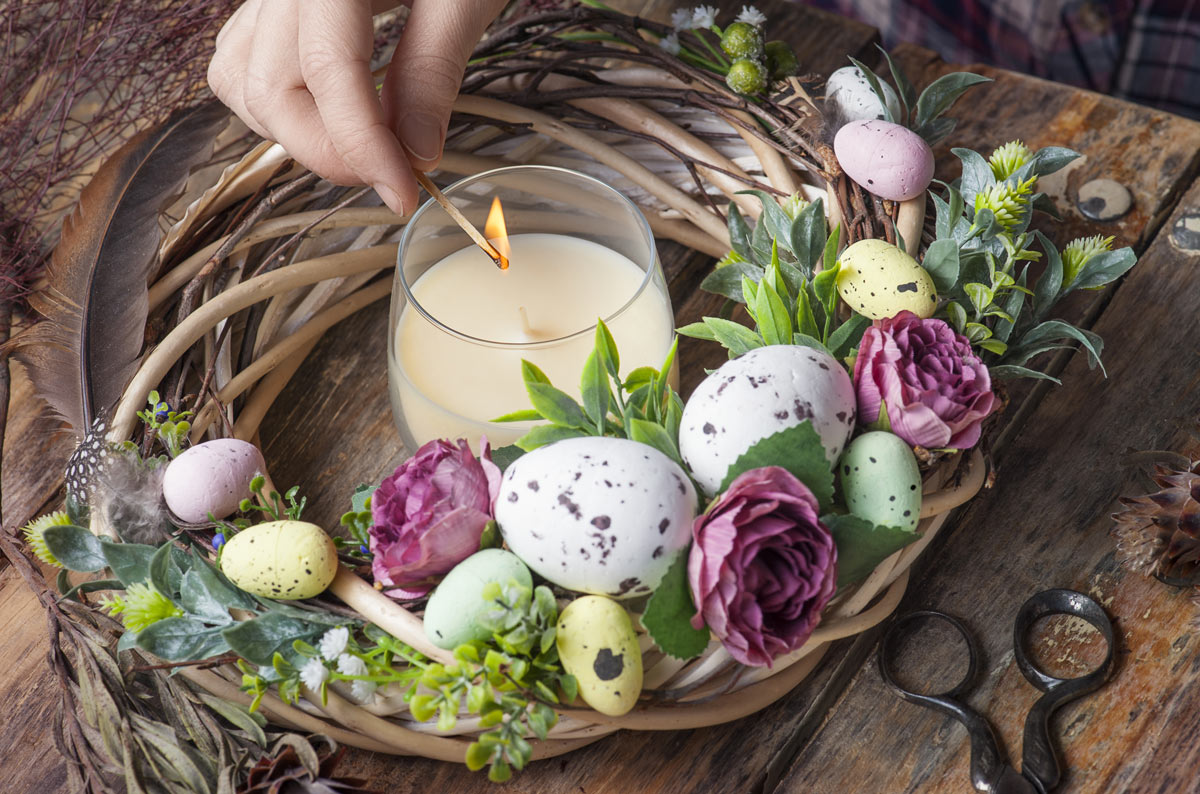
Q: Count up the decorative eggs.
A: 10